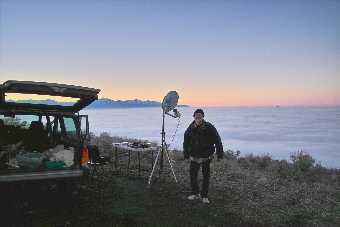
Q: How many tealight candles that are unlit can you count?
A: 0